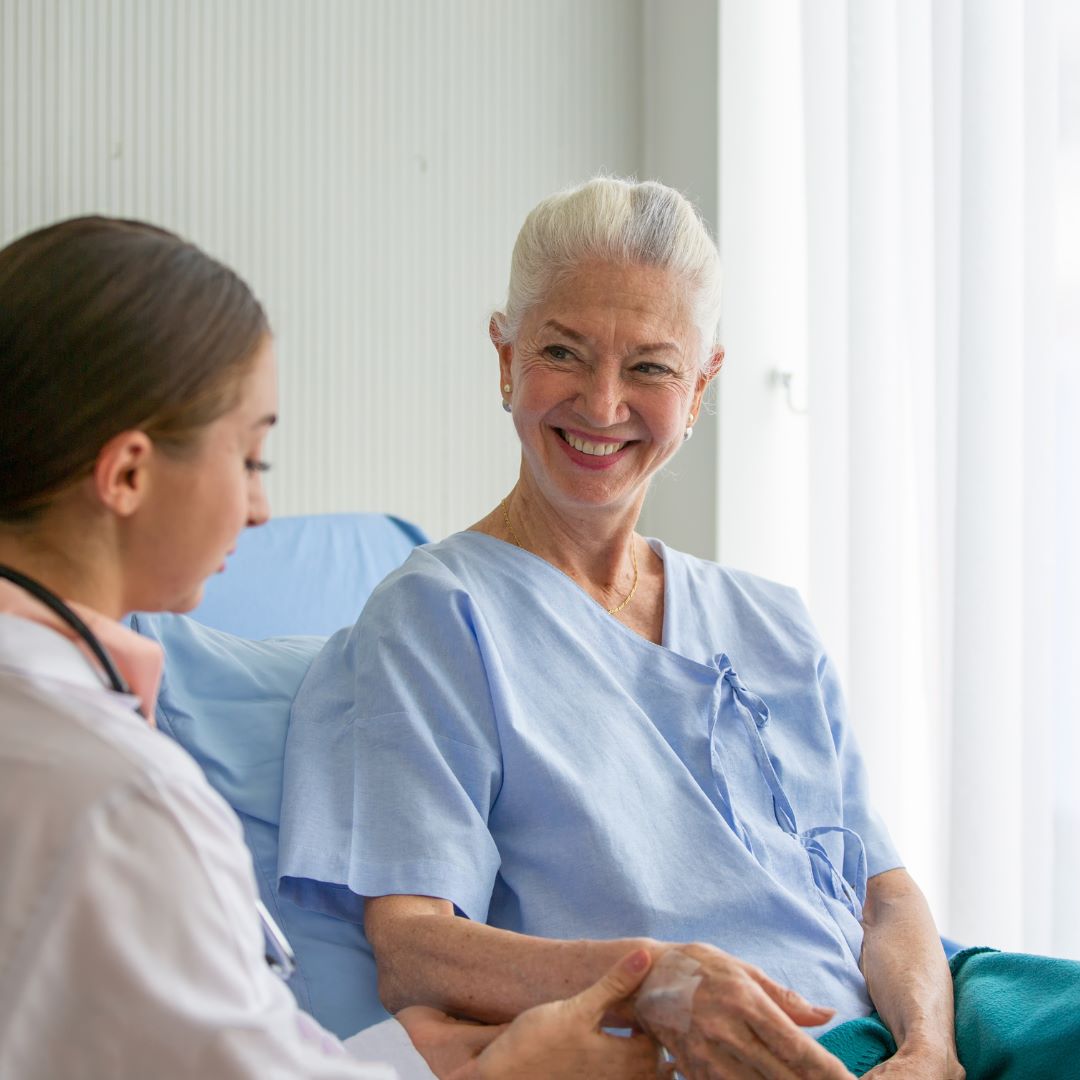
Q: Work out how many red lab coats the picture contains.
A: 0